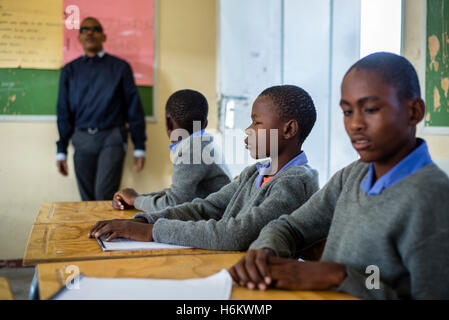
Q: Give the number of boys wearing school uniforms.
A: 3